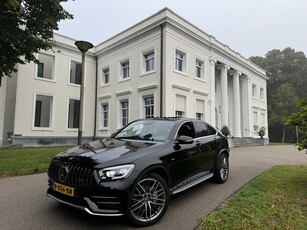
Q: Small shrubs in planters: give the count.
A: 2